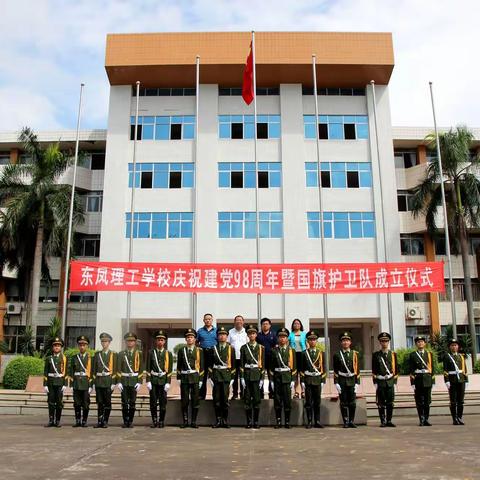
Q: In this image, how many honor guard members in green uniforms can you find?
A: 14